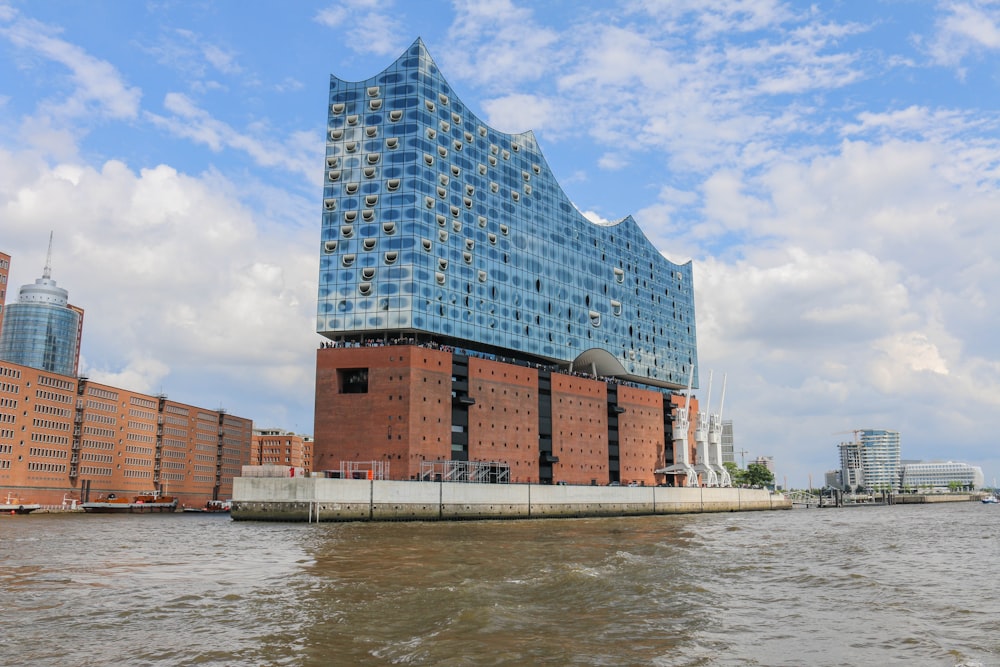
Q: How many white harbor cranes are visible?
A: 3